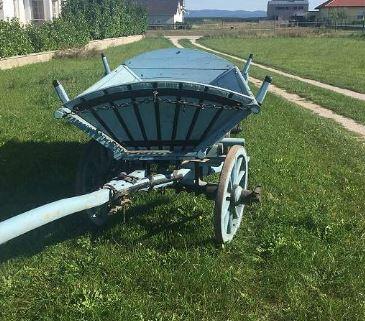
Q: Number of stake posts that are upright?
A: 4